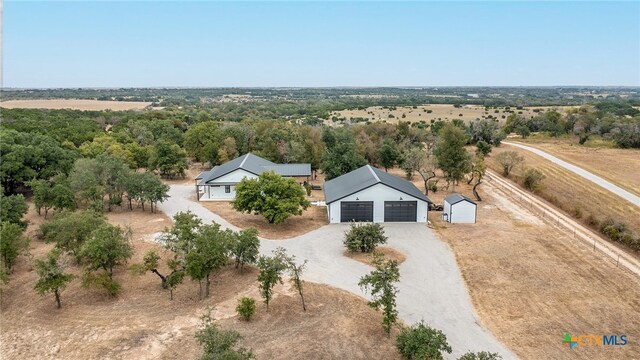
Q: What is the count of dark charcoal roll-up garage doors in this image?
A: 2